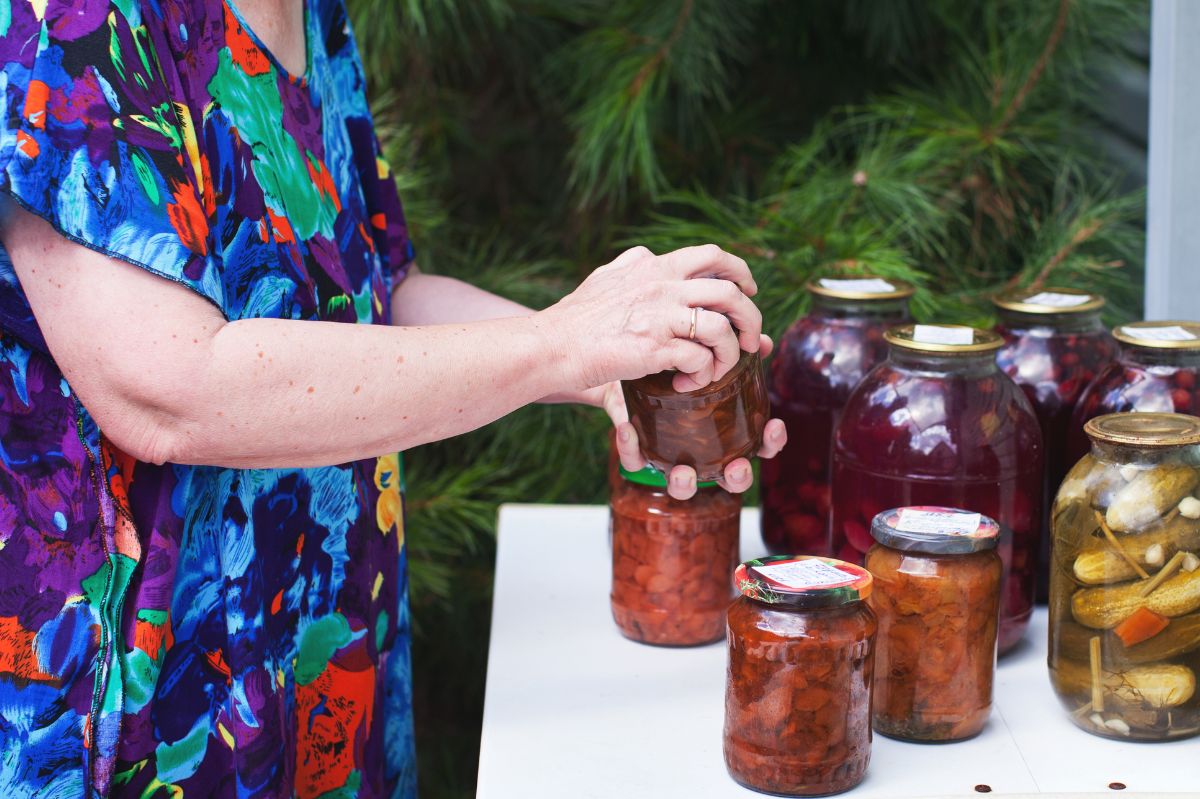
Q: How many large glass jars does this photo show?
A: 5